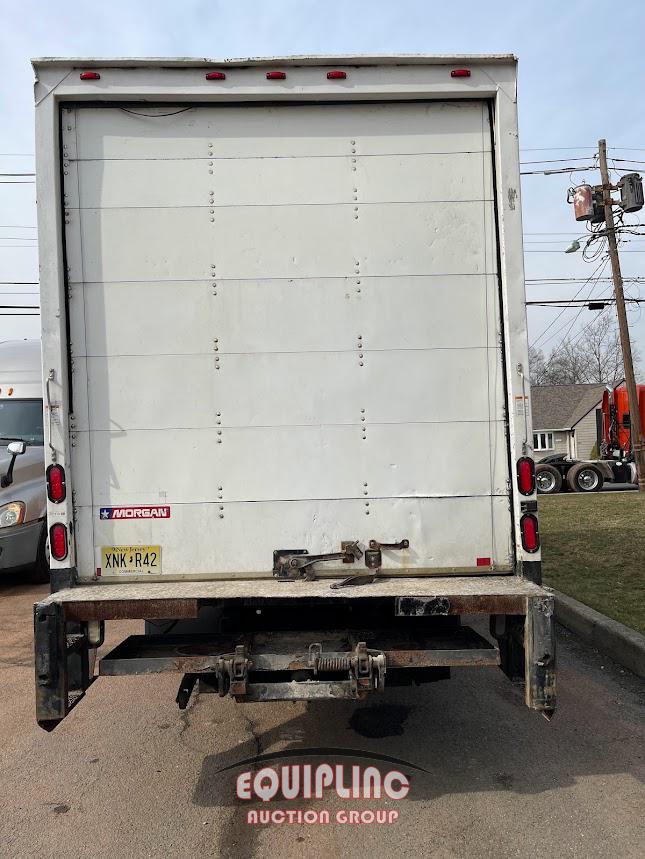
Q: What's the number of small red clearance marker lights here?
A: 5